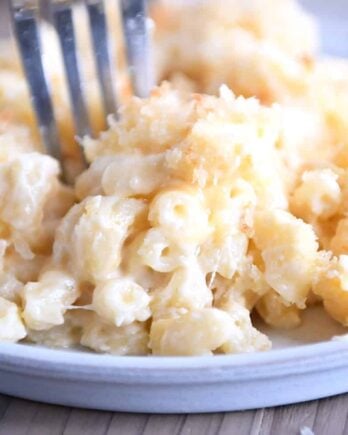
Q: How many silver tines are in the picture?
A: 4